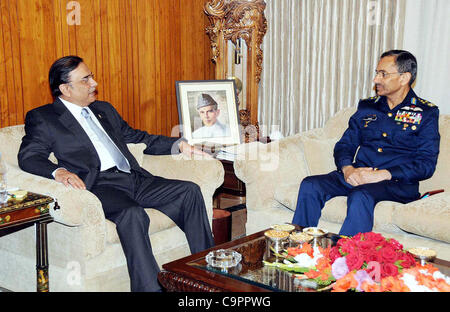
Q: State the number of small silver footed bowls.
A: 5